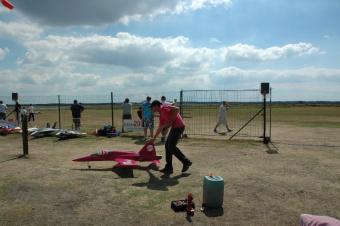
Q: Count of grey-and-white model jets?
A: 2